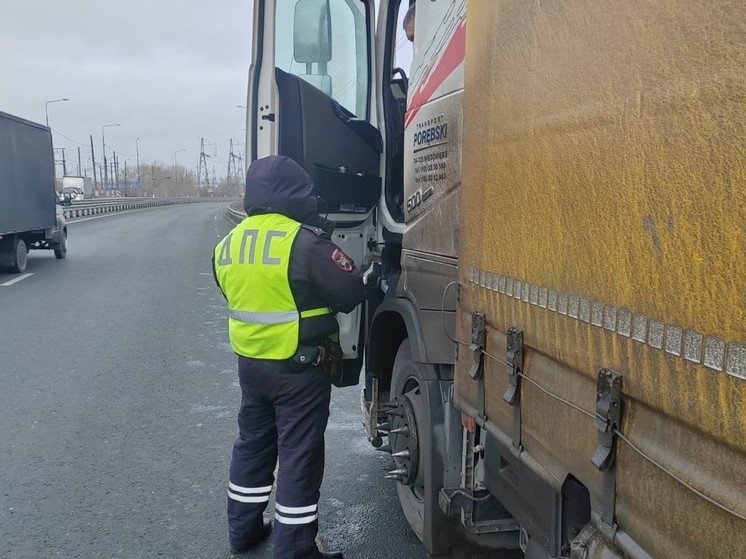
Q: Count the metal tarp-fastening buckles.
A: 3